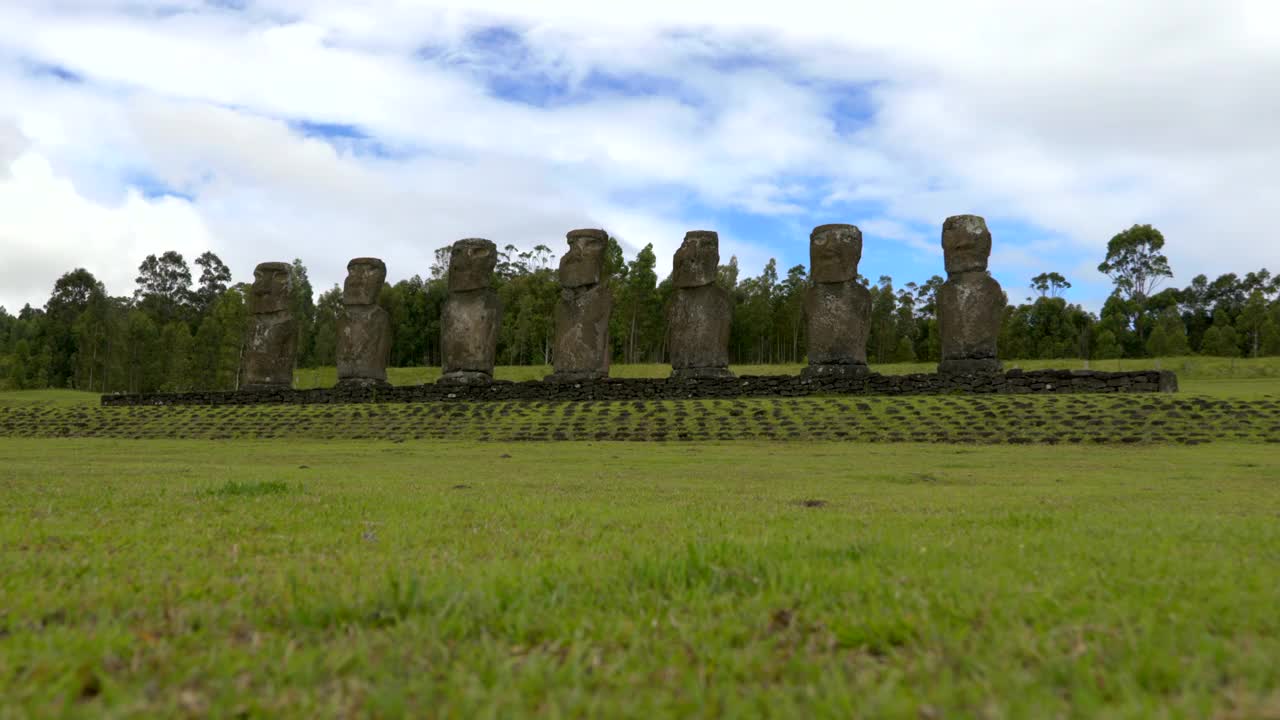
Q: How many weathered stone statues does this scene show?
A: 7